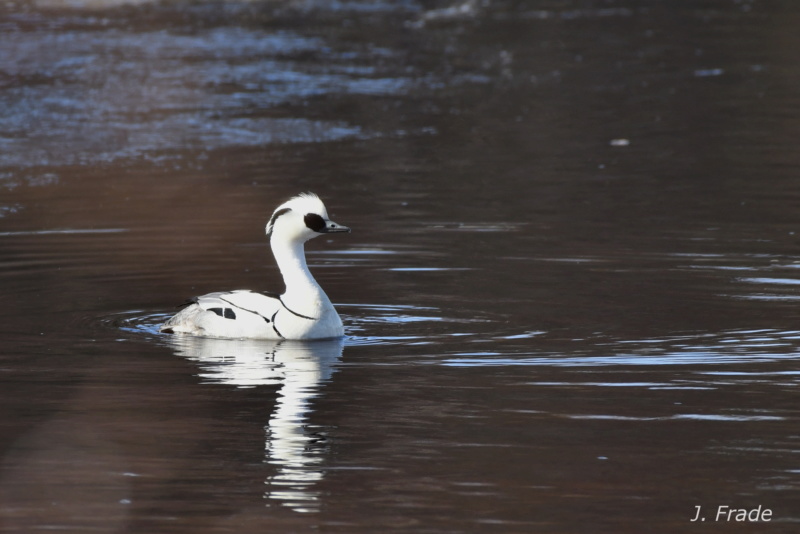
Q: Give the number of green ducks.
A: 0